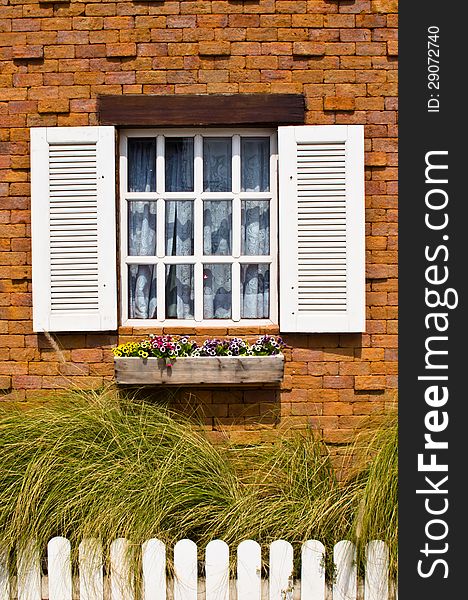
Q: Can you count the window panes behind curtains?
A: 12